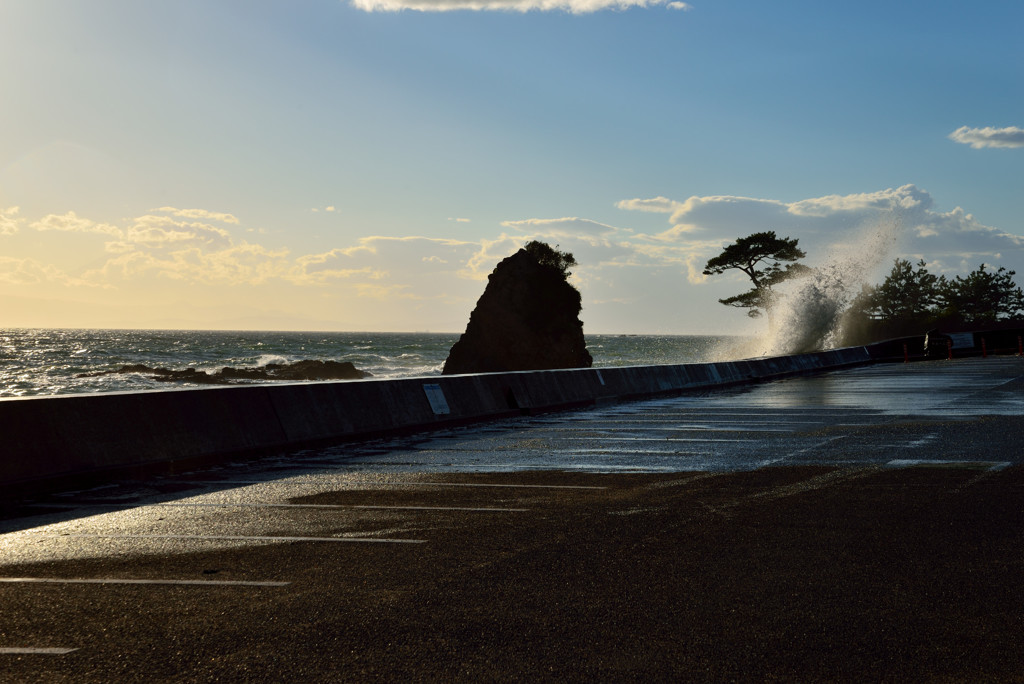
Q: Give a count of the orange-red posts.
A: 4